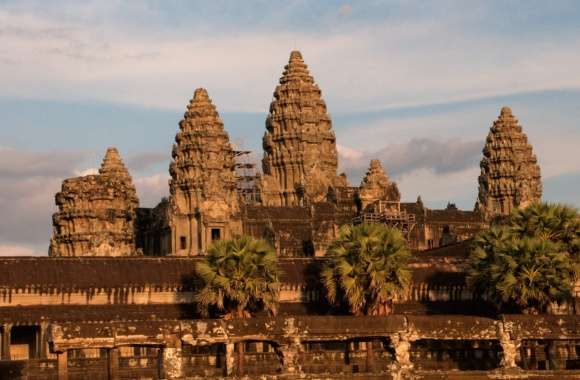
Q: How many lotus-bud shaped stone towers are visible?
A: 5